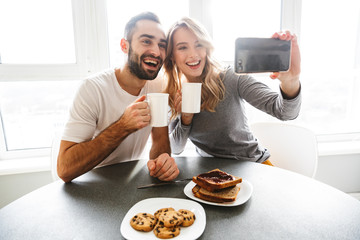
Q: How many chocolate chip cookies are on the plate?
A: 5